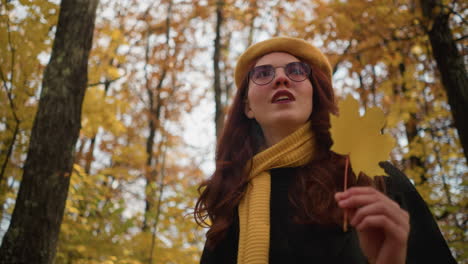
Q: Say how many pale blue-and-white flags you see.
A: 0